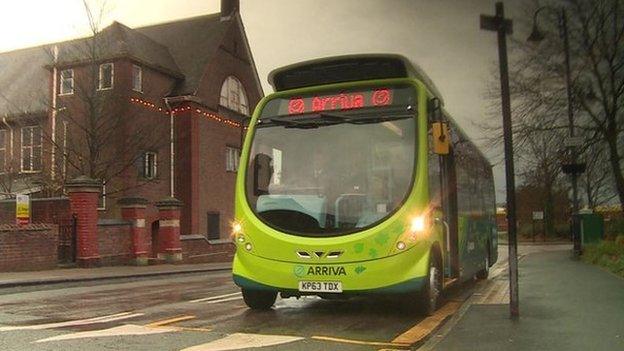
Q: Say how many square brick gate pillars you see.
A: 3